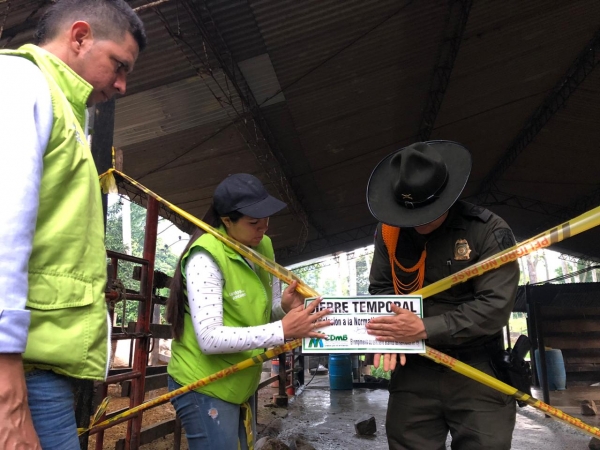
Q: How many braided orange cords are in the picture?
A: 1